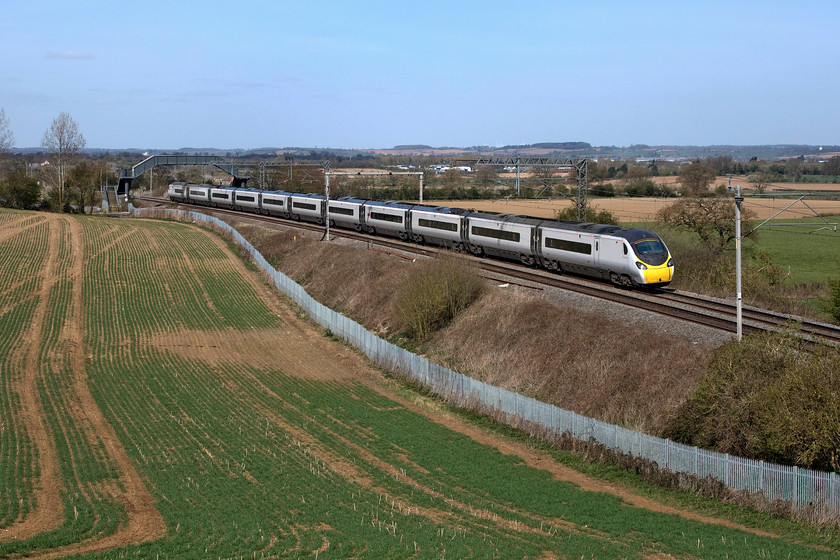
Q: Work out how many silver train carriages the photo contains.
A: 11